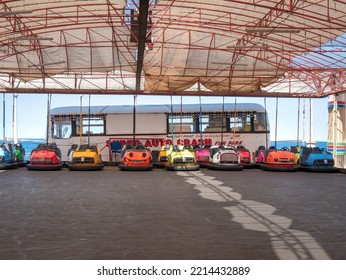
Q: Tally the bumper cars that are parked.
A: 15